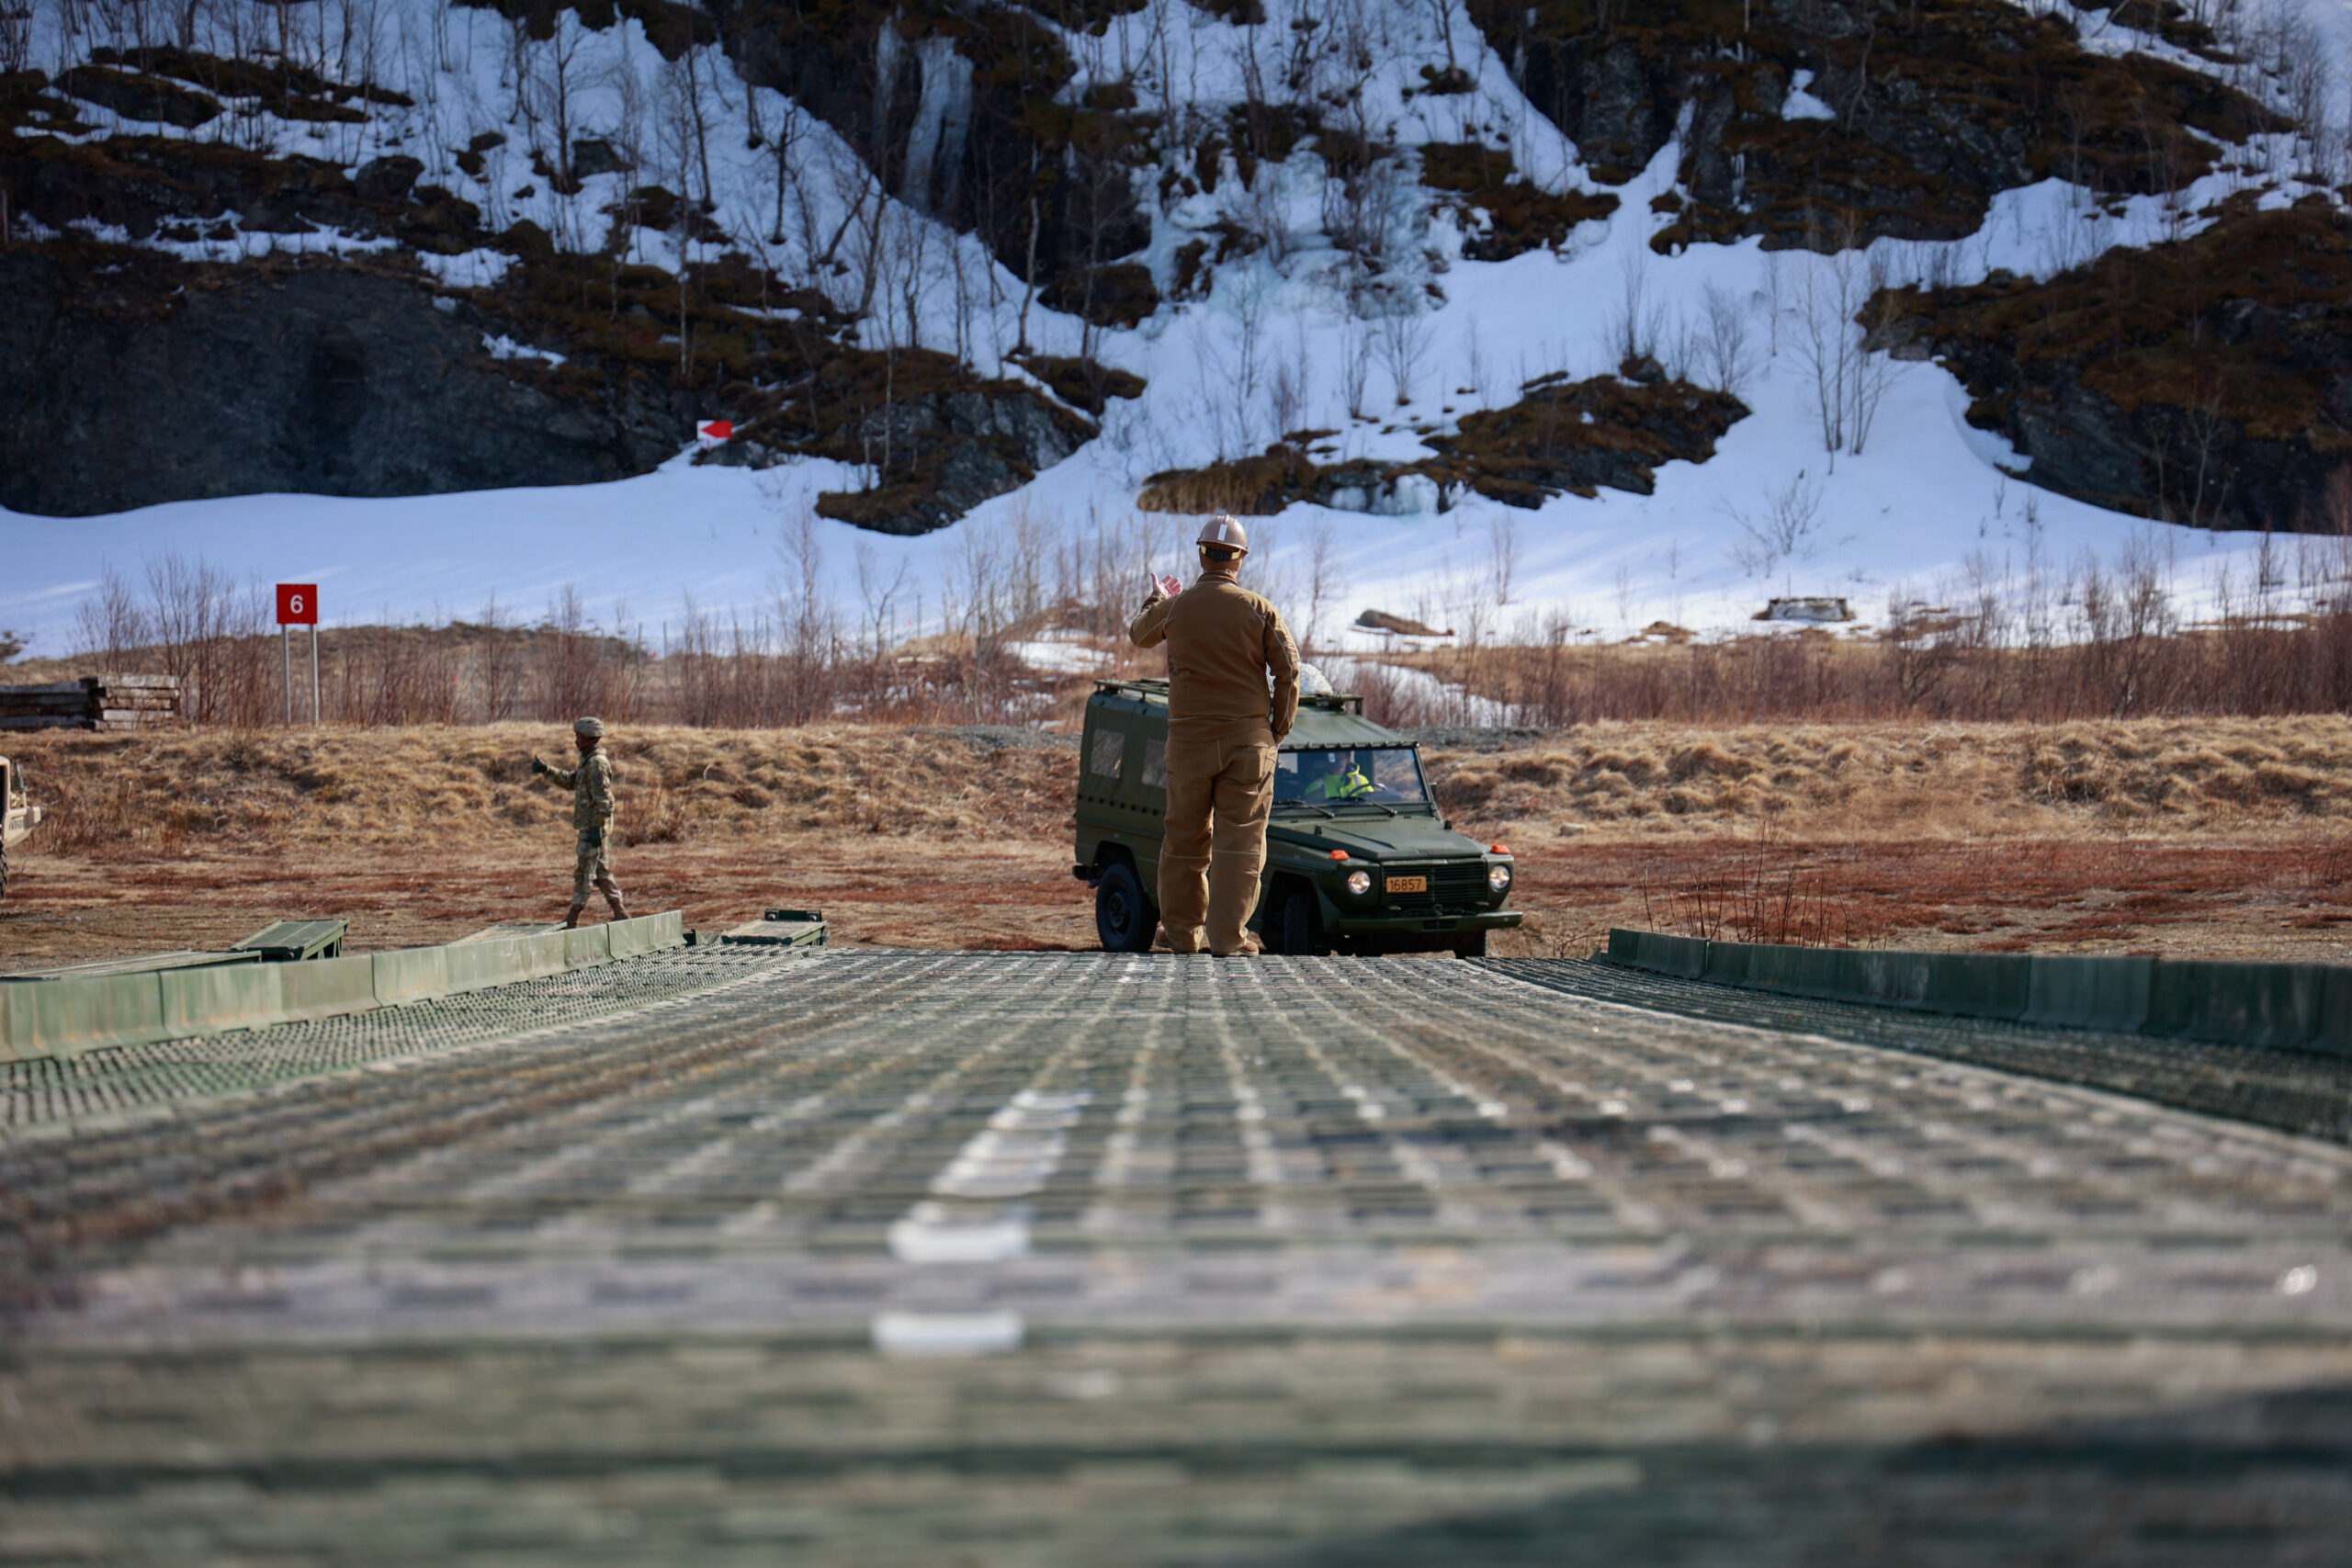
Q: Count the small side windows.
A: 2